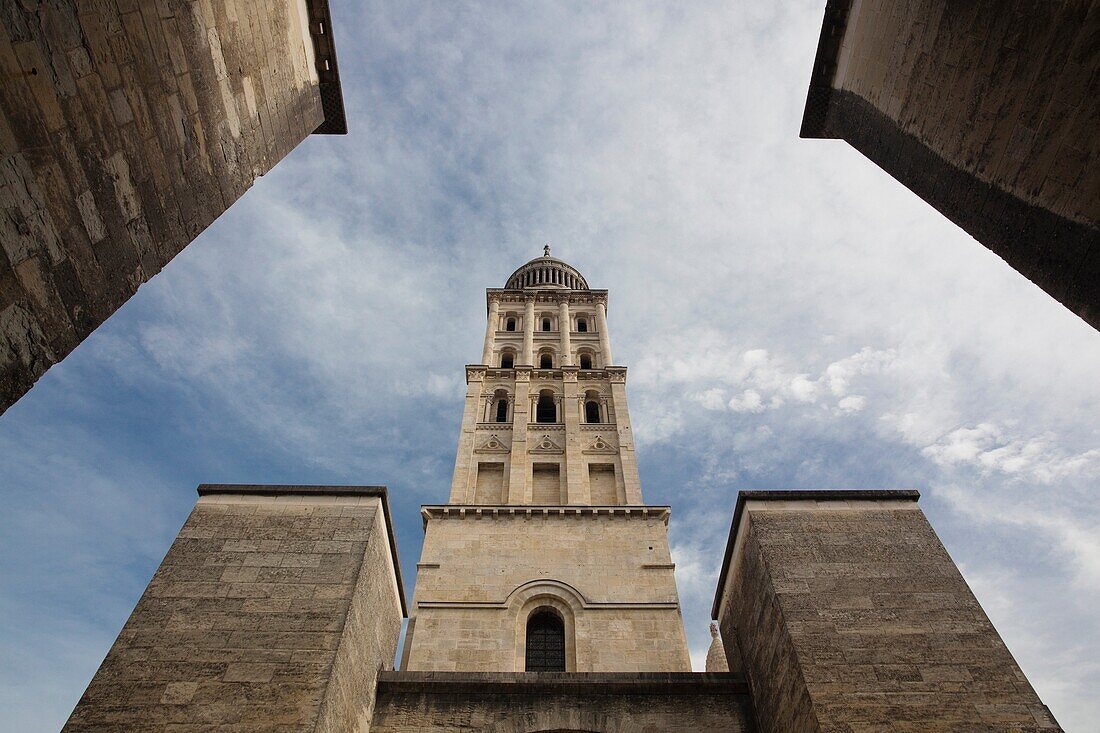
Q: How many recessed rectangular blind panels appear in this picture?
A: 3